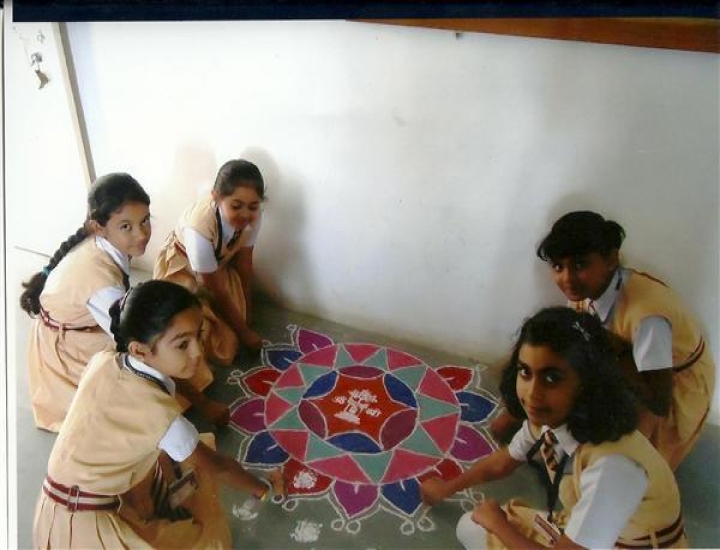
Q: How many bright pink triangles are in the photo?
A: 10